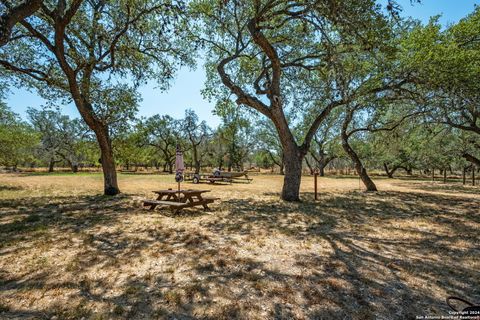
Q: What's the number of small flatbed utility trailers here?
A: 1